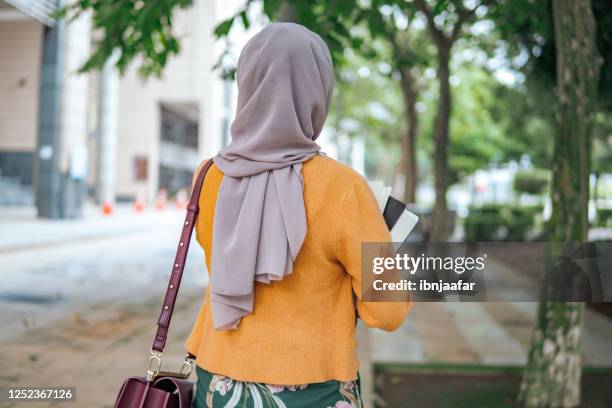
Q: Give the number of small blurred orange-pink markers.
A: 4